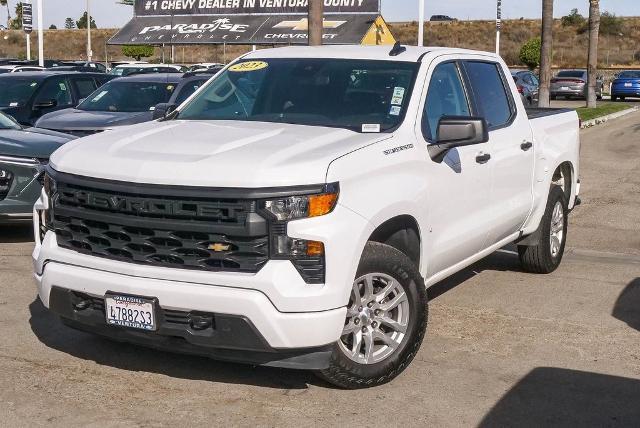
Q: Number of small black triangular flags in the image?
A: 0